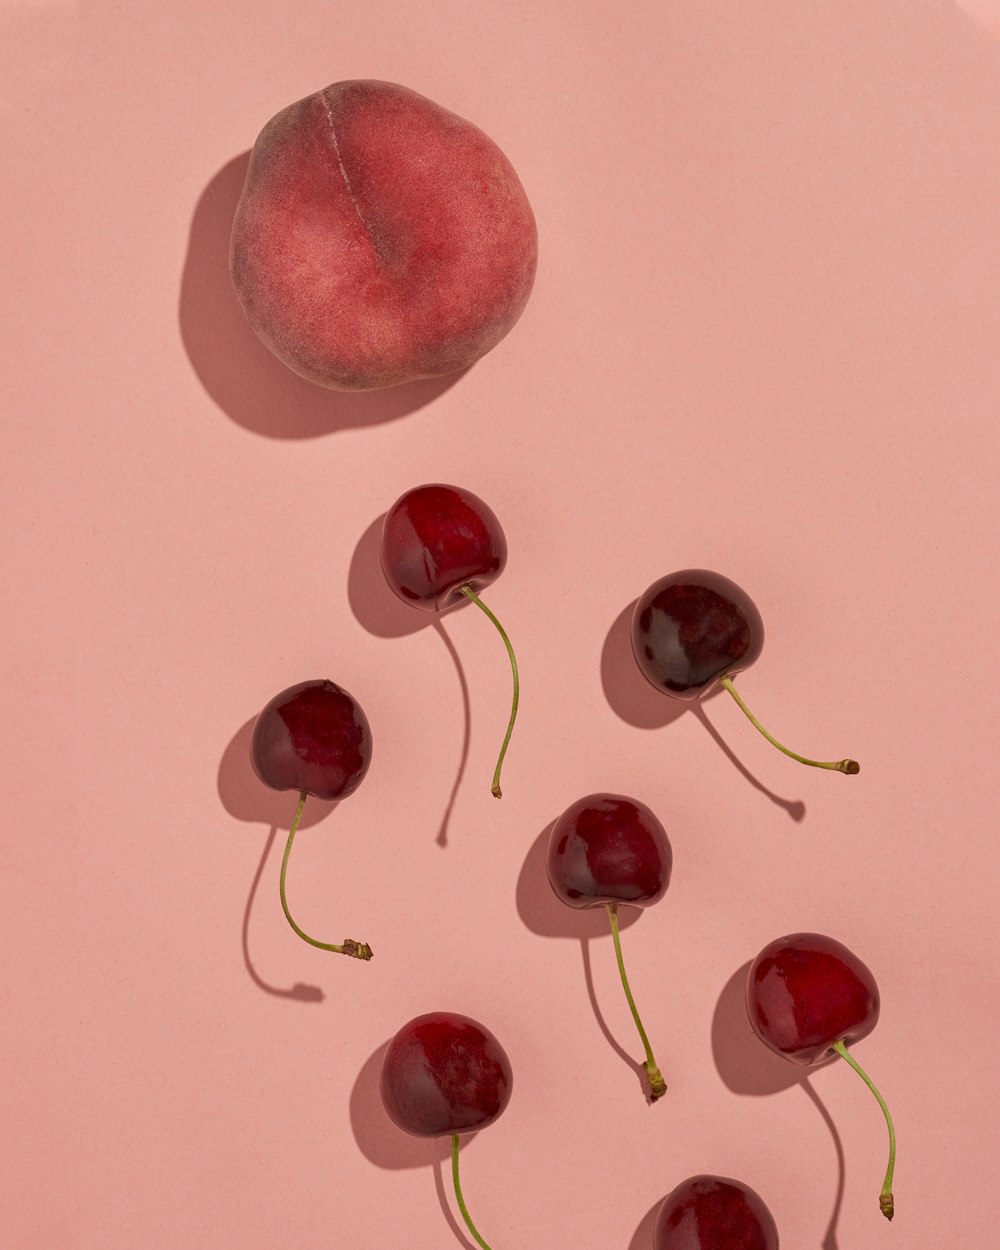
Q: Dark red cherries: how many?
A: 7